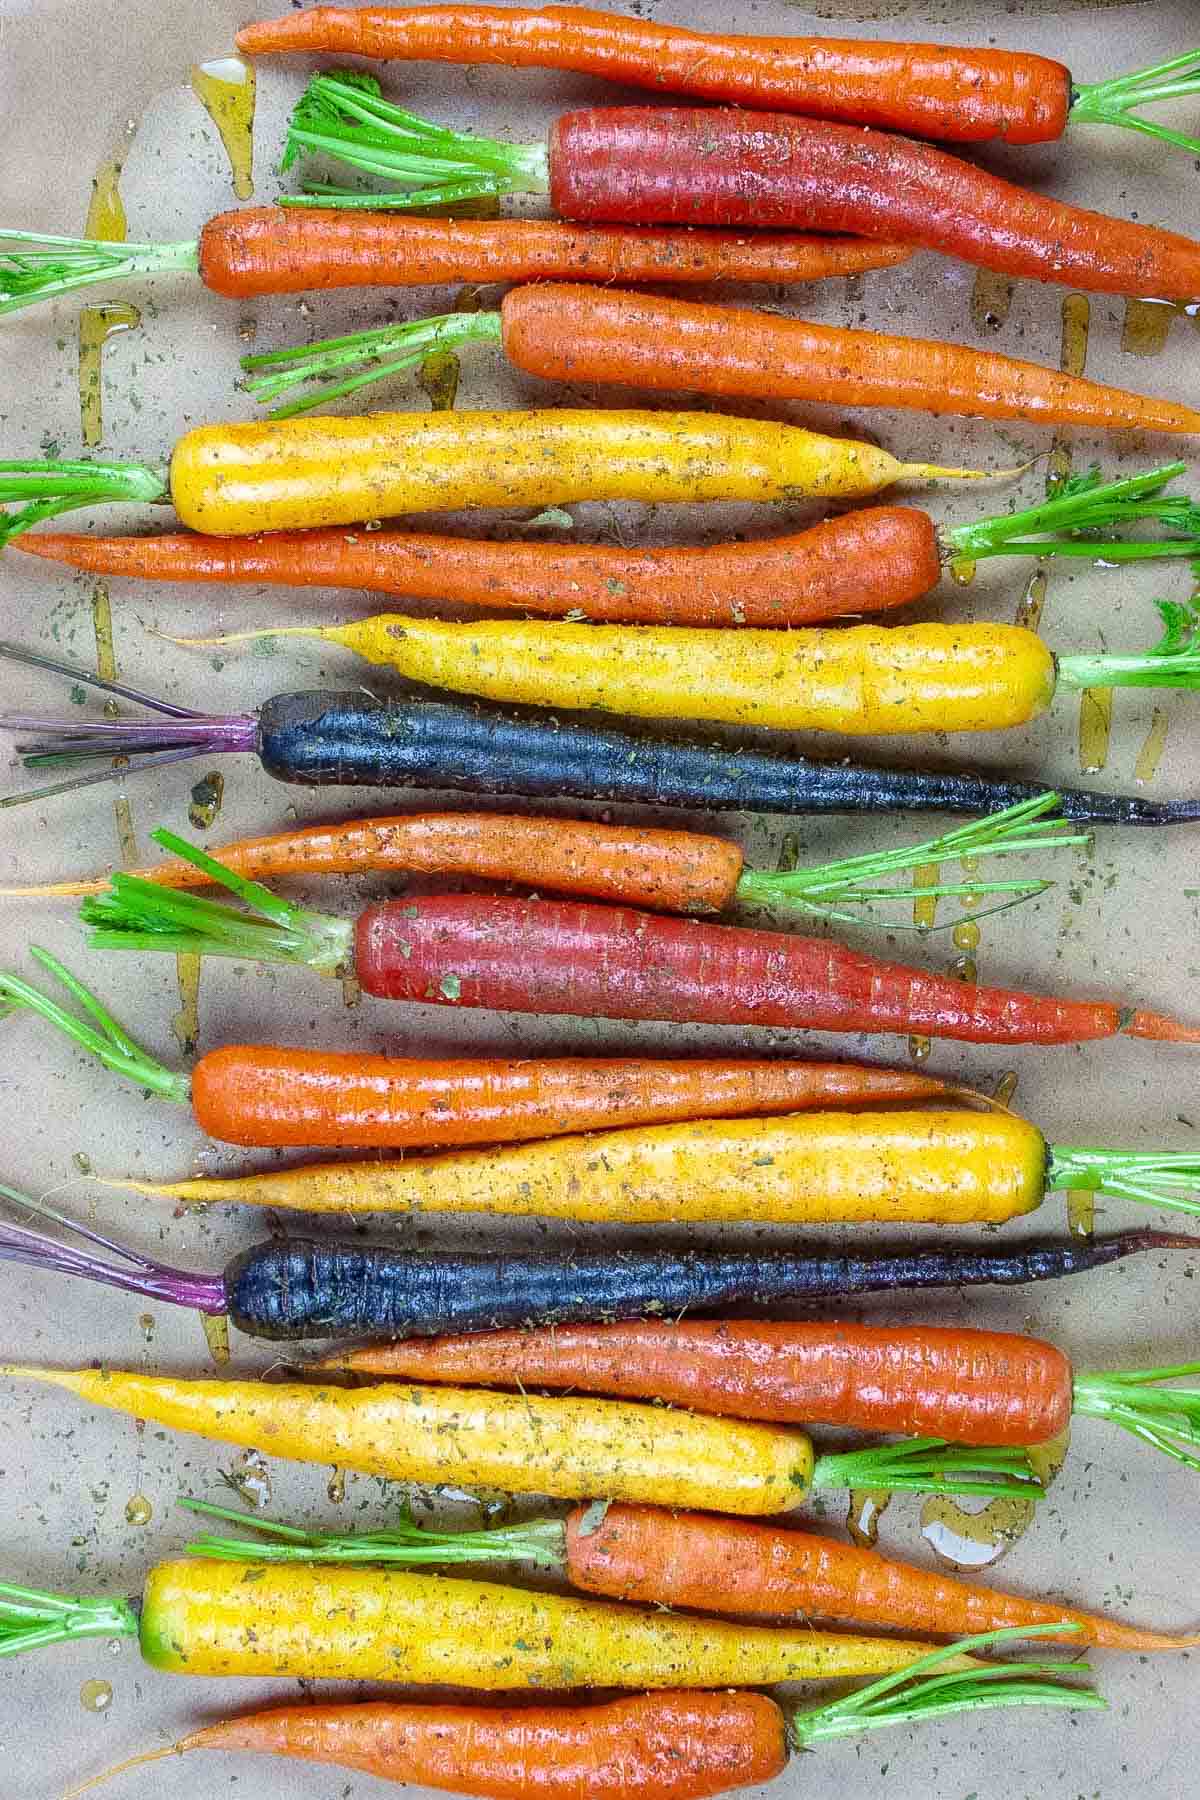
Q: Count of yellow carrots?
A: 5